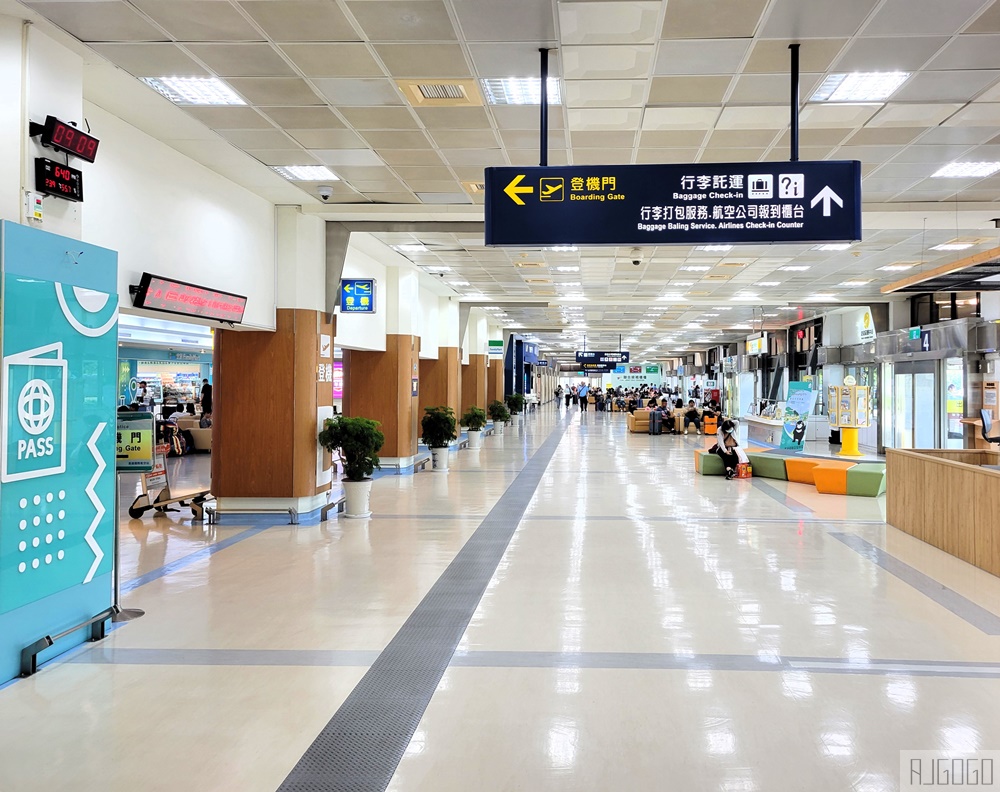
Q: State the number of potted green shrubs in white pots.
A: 5